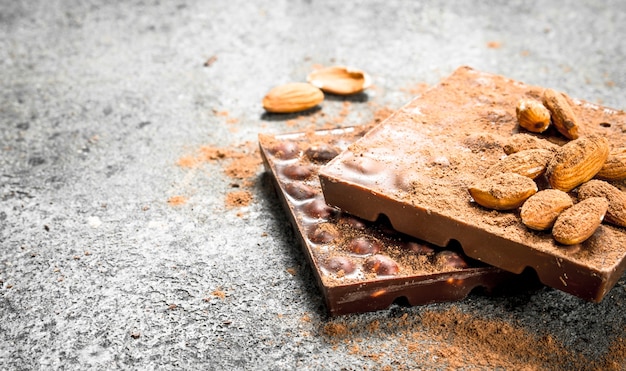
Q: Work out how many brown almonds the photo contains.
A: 11